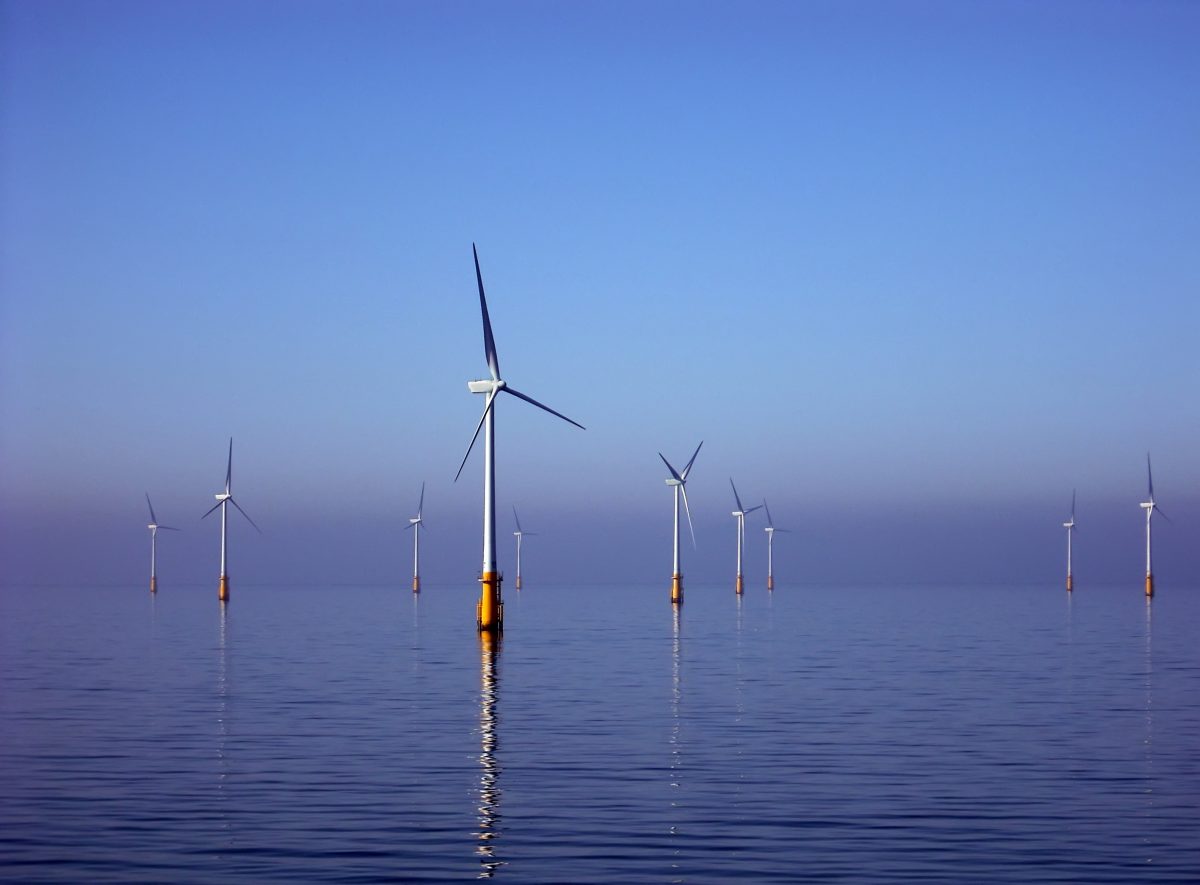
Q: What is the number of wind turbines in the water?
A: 10